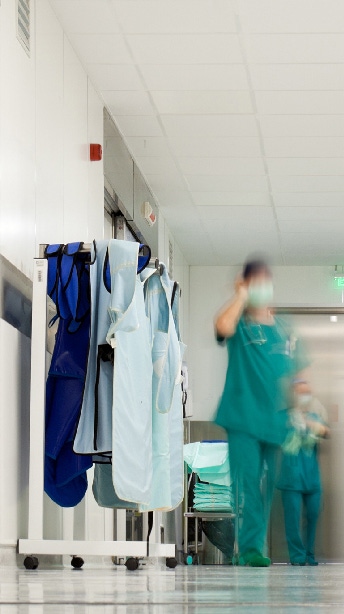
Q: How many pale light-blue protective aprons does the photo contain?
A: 3